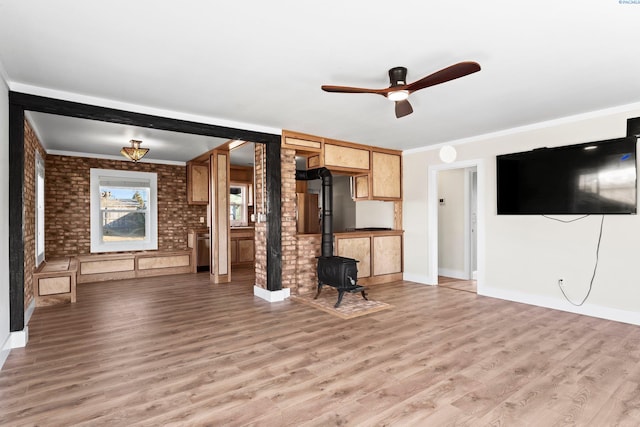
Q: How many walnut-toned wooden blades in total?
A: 3